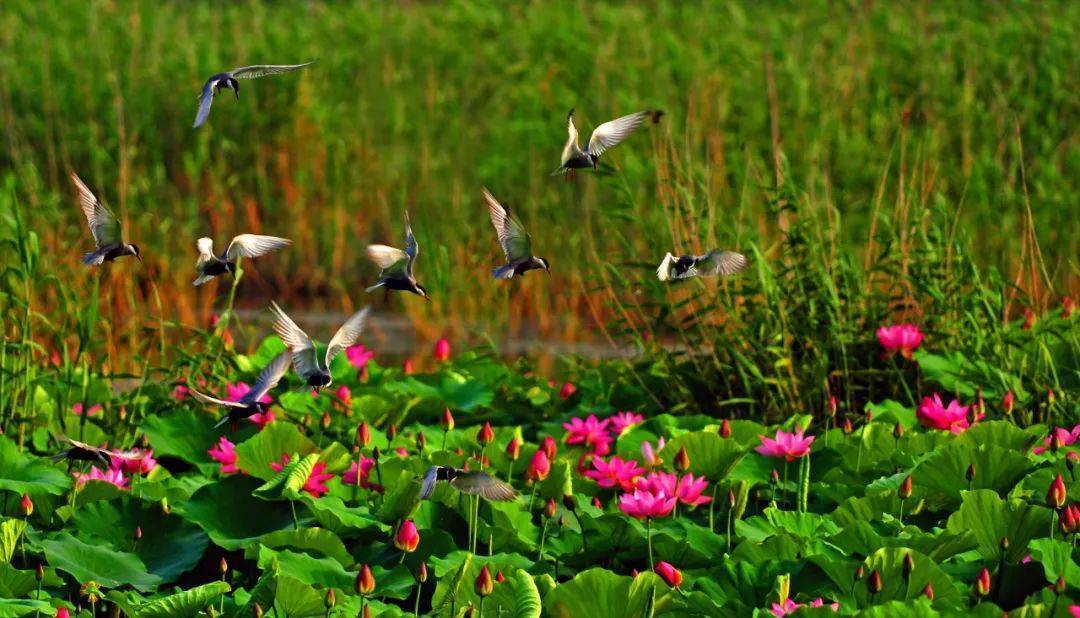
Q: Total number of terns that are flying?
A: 11